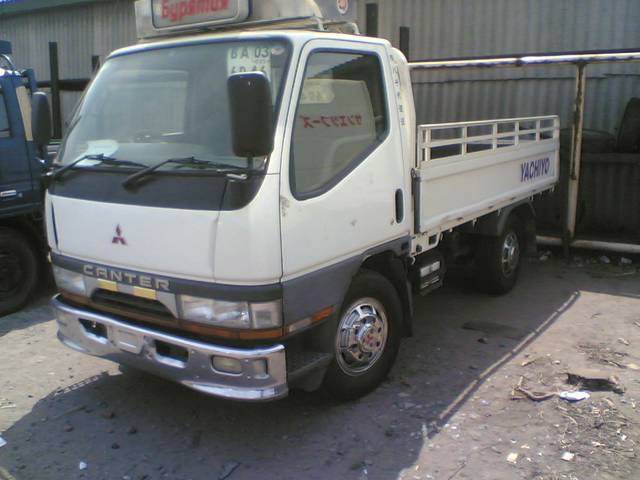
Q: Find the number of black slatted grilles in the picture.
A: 1